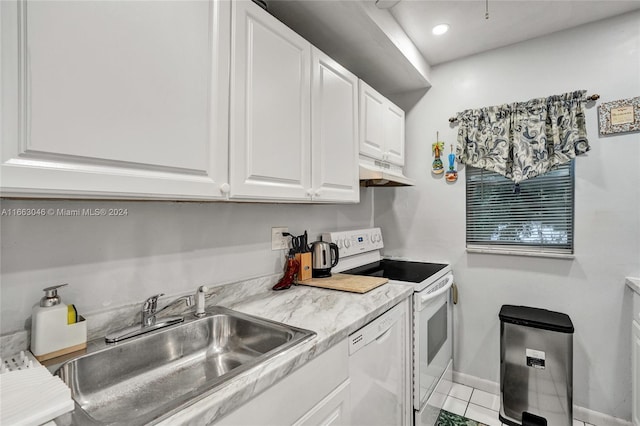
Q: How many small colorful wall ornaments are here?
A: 2